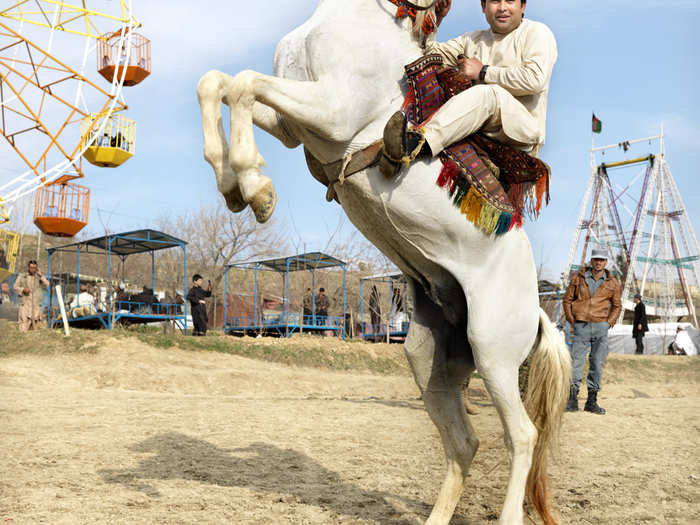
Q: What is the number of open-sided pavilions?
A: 3